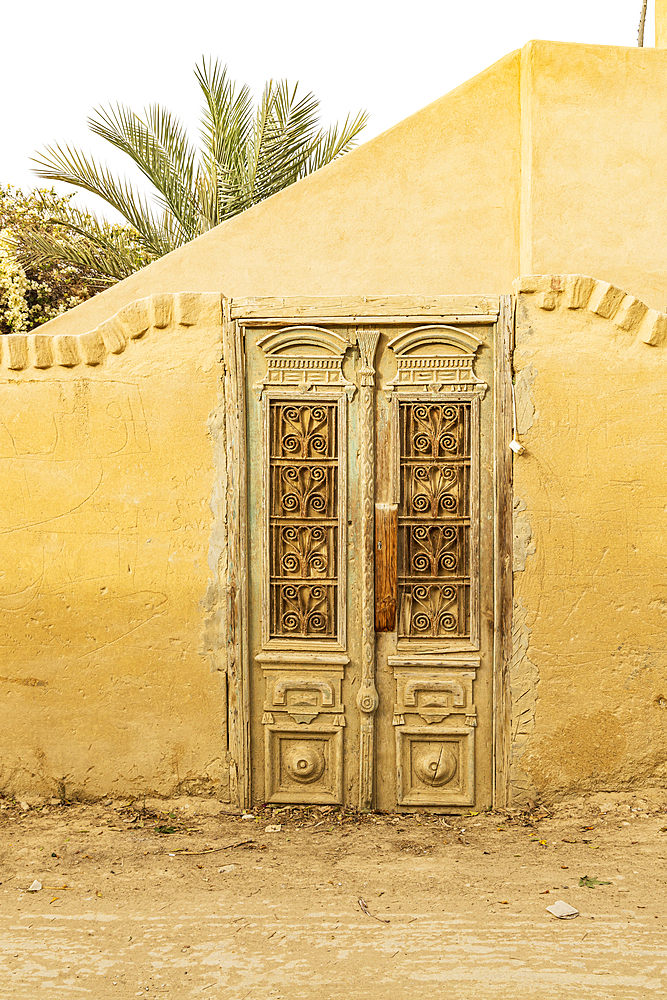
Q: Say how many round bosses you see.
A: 2